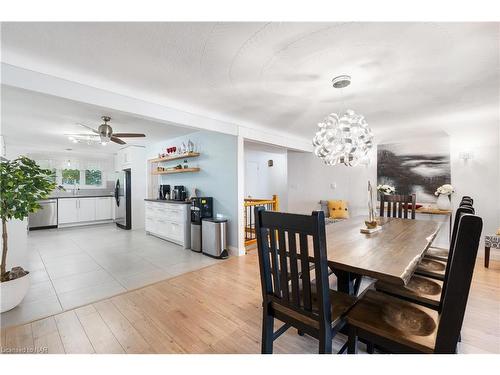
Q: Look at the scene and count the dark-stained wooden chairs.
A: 6